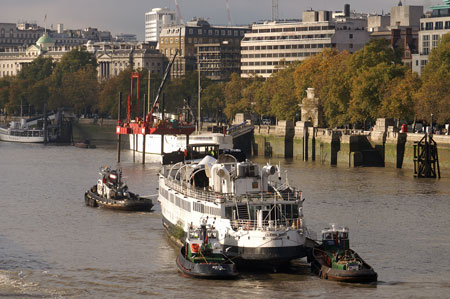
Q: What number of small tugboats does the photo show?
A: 3